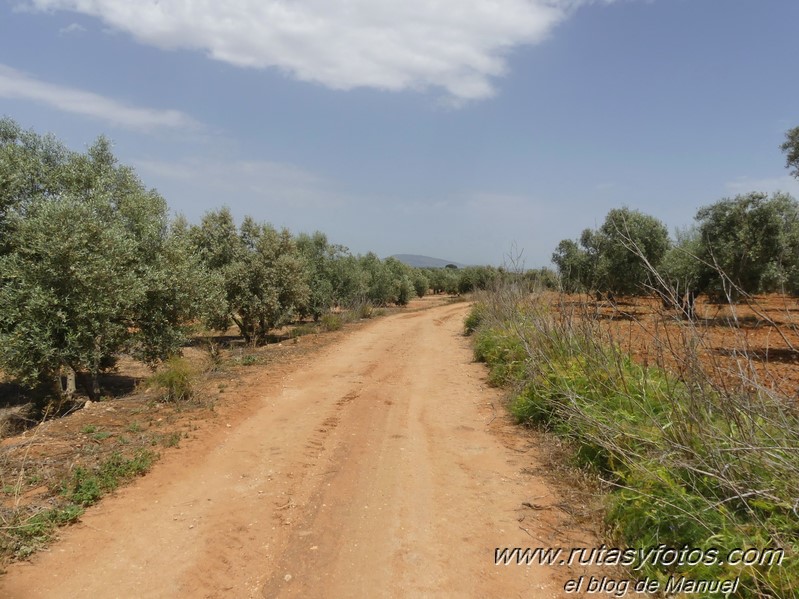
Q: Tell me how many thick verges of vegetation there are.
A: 1